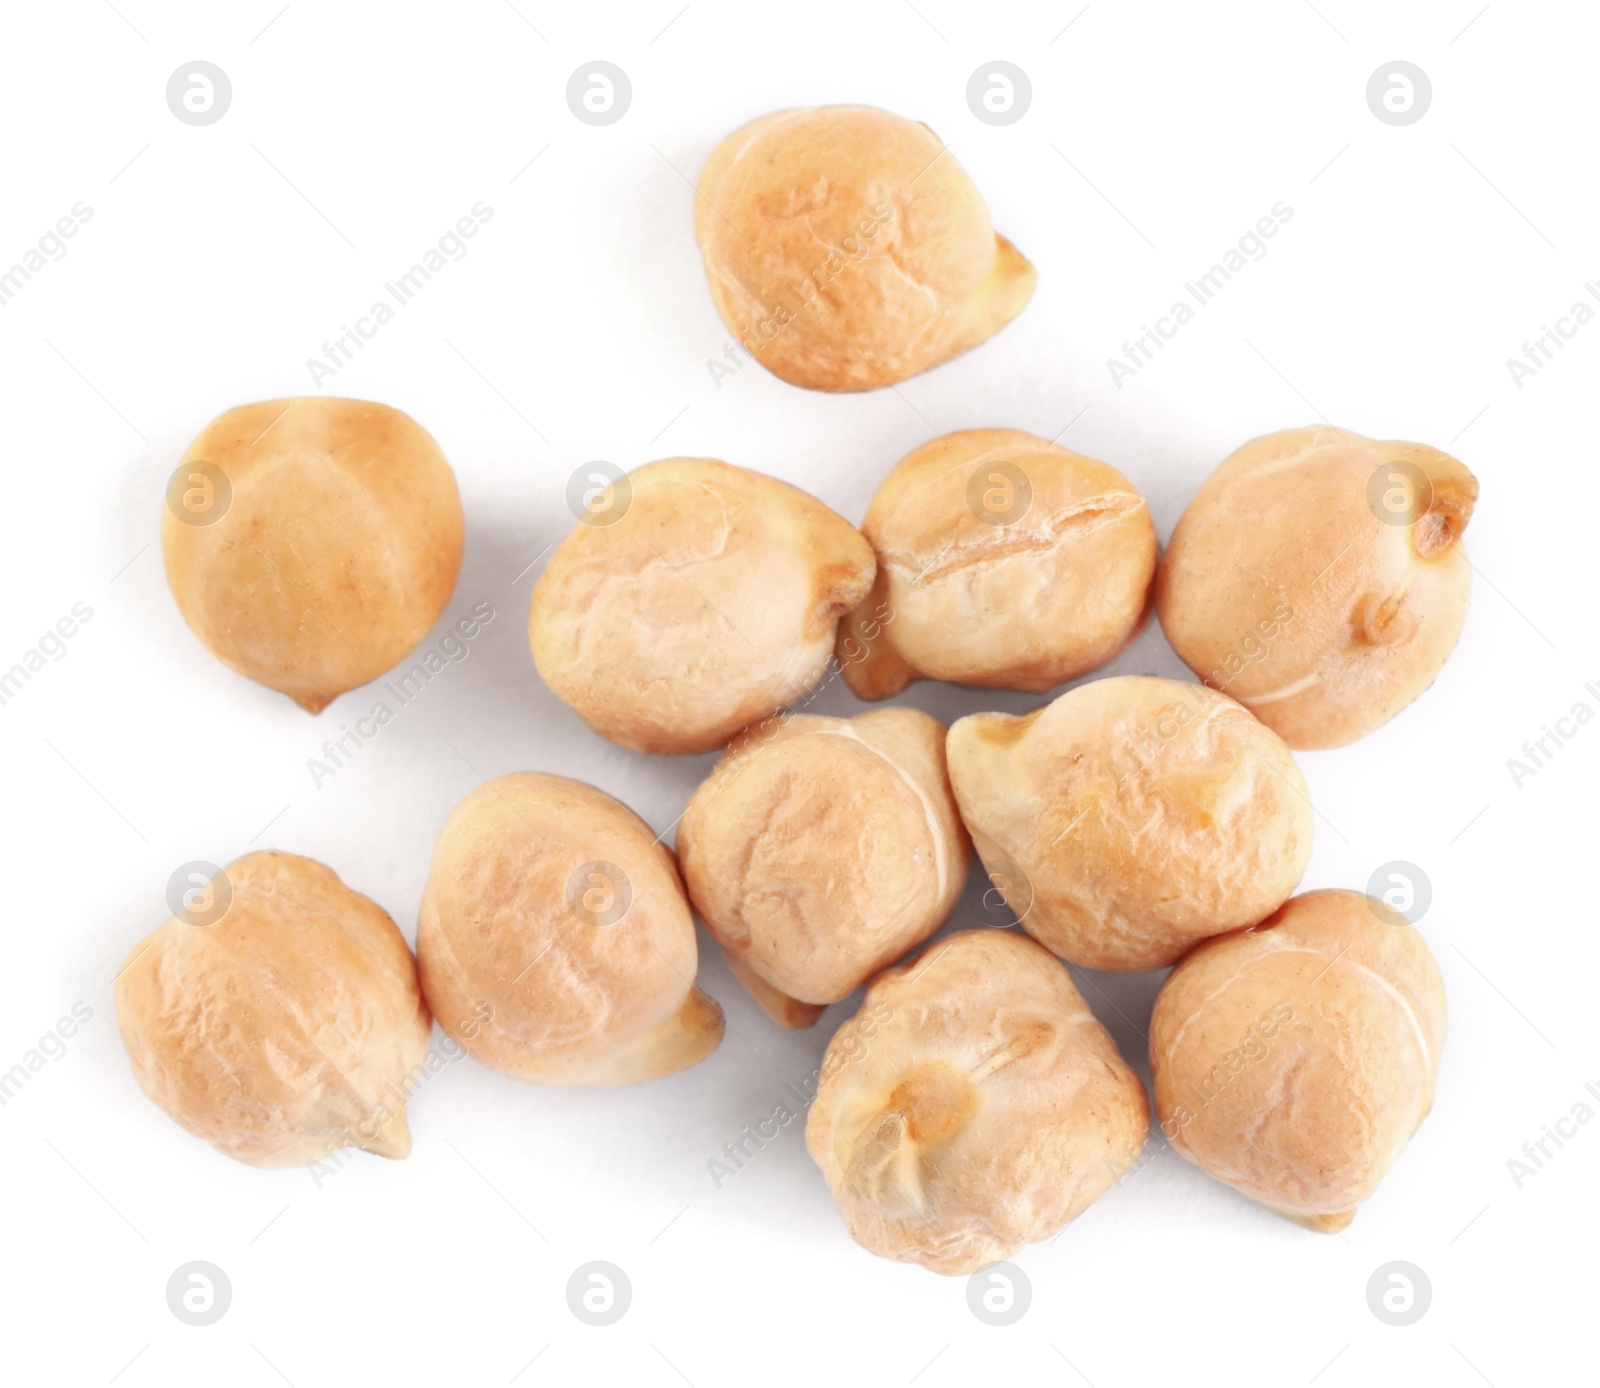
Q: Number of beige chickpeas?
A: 11